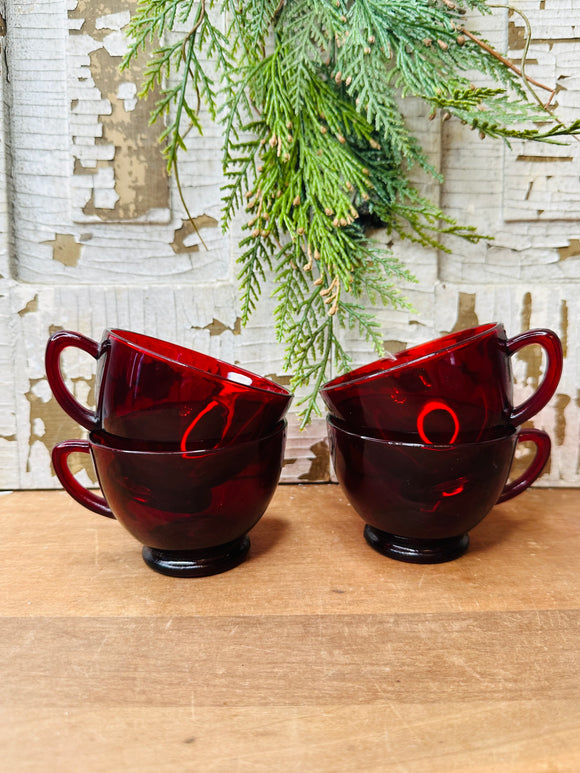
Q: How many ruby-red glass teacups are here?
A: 4